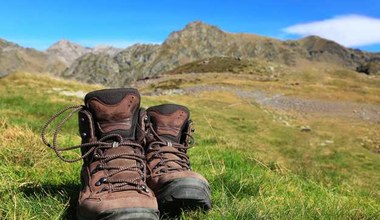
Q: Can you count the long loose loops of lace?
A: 2